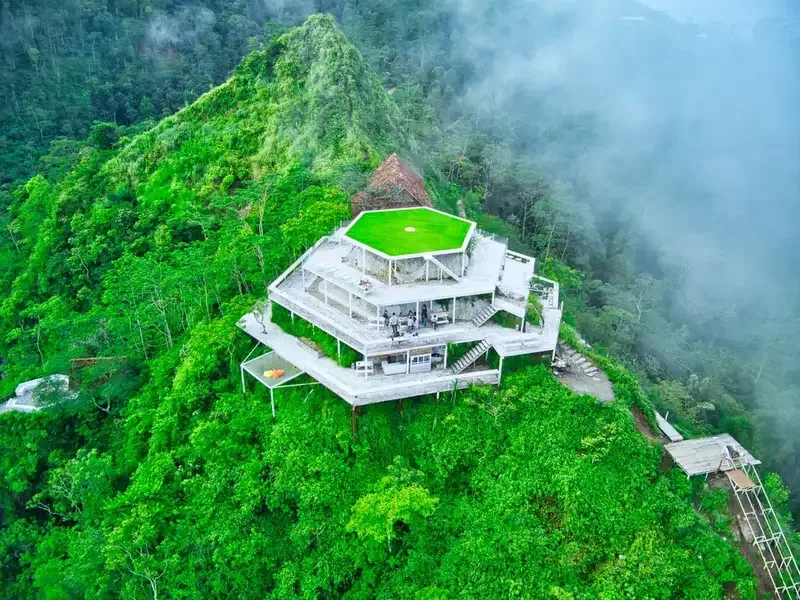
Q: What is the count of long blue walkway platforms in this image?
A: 0